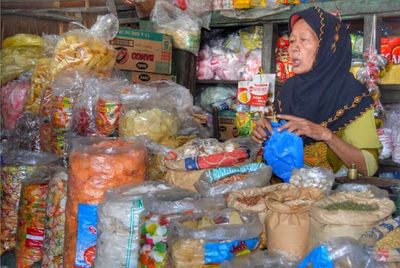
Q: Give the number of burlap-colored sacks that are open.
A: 3